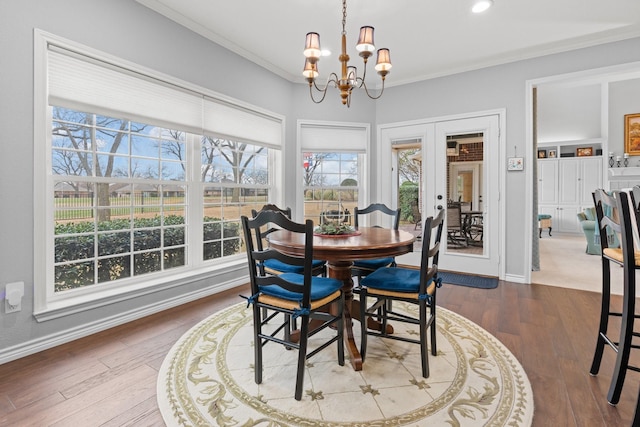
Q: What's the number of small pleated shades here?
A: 5